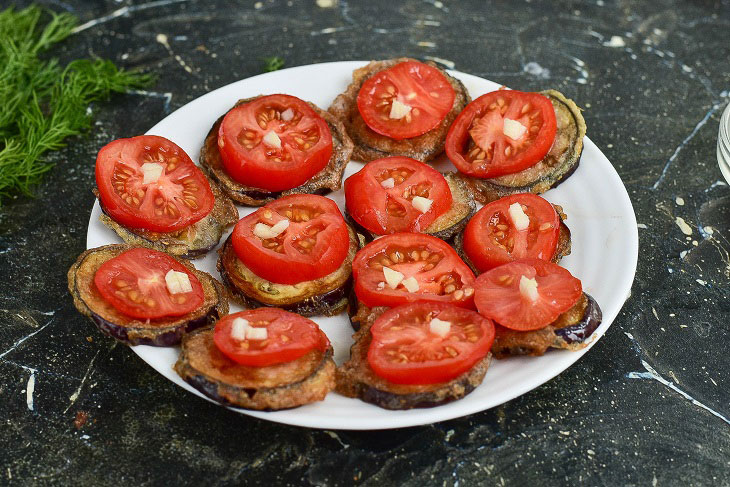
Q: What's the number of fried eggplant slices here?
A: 12